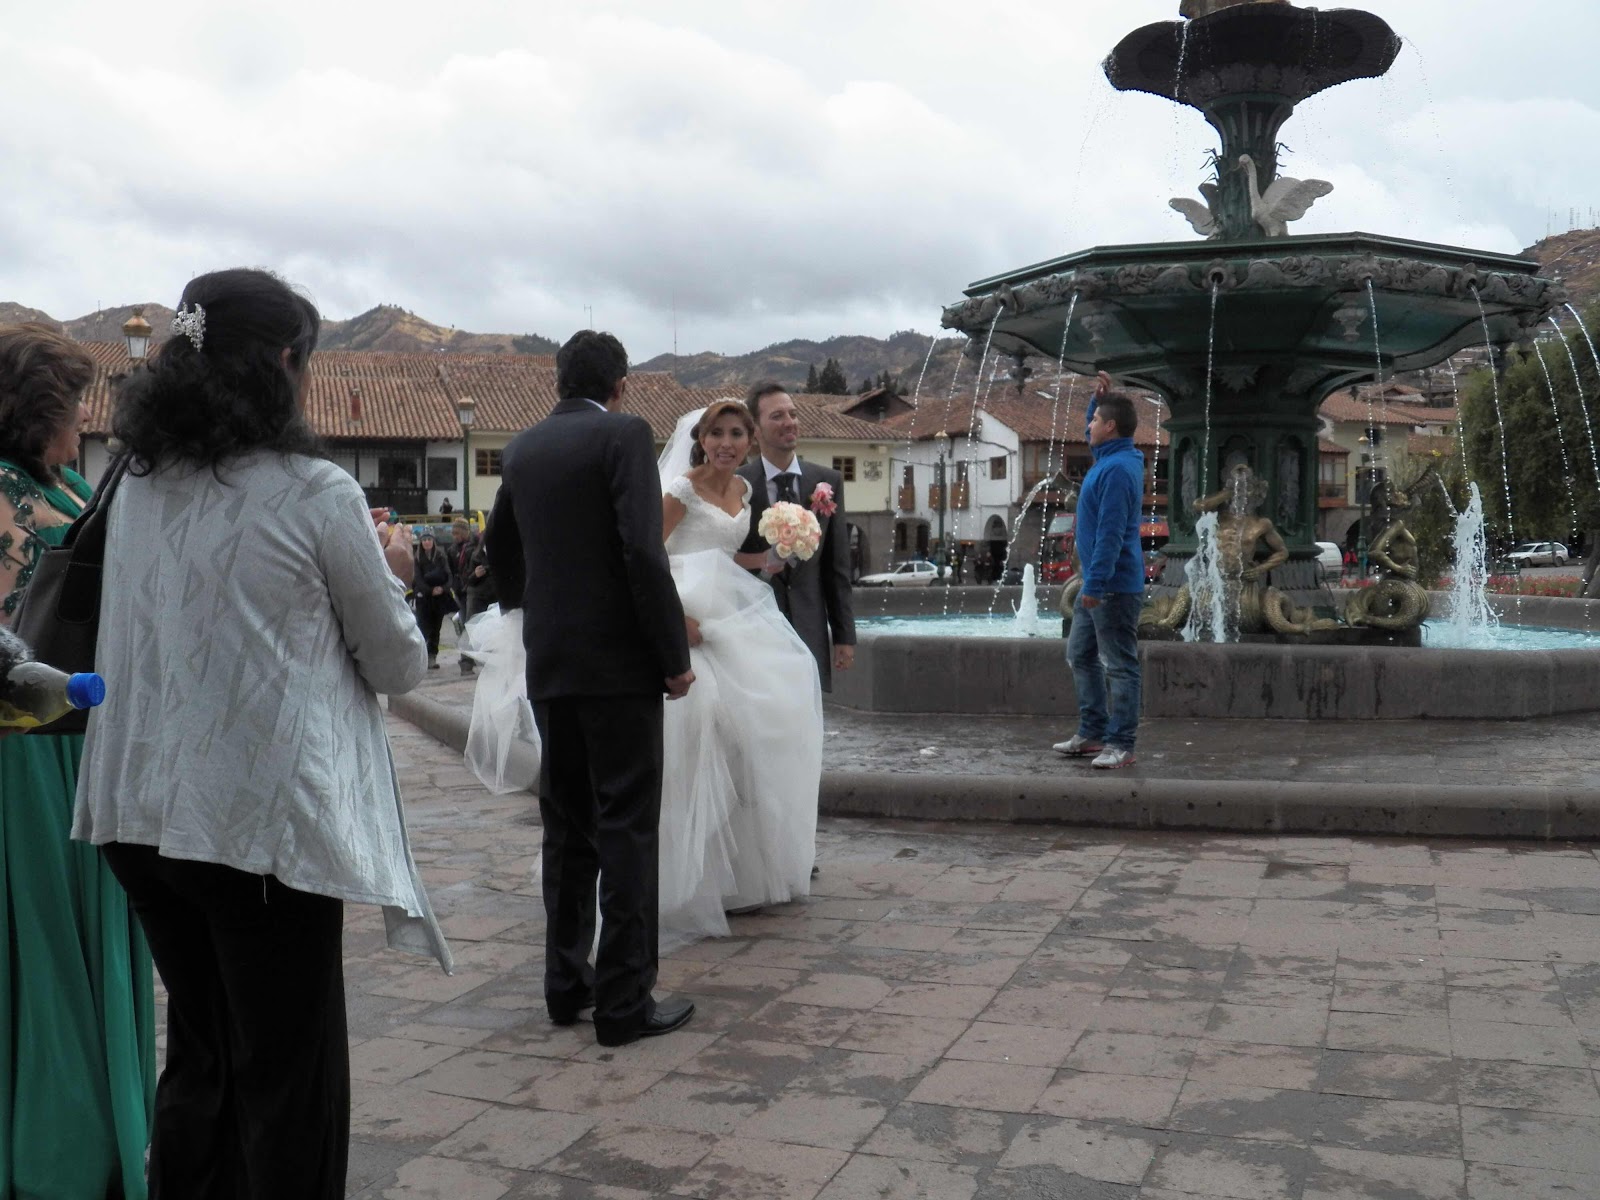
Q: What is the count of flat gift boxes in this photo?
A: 0